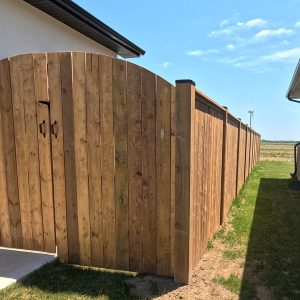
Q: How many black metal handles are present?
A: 2